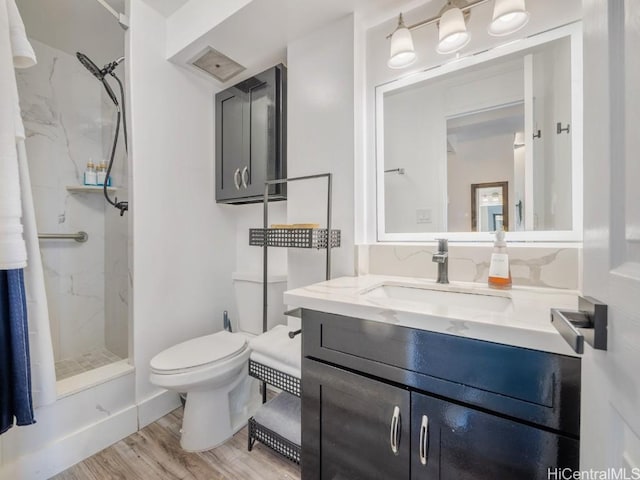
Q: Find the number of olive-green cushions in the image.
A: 0